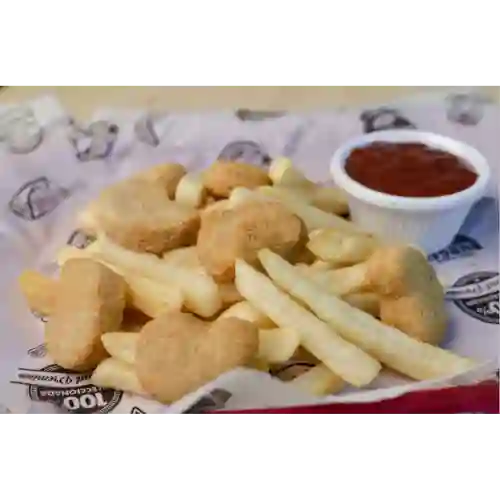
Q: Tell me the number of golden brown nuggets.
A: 6